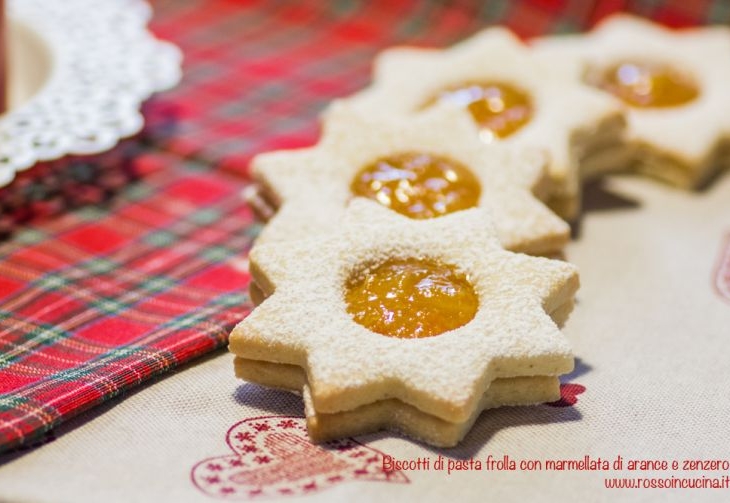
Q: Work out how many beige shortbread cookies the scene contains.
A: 4